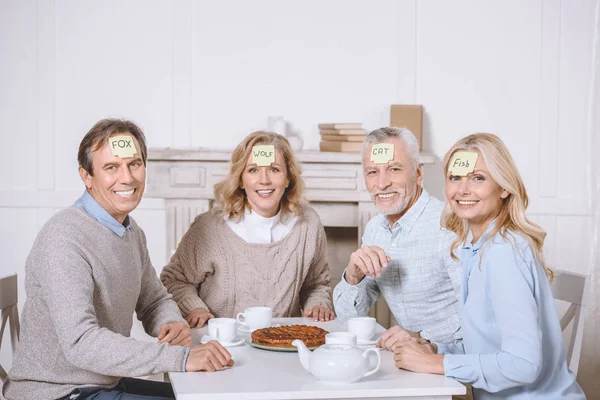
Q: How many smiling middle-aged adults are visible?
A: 4